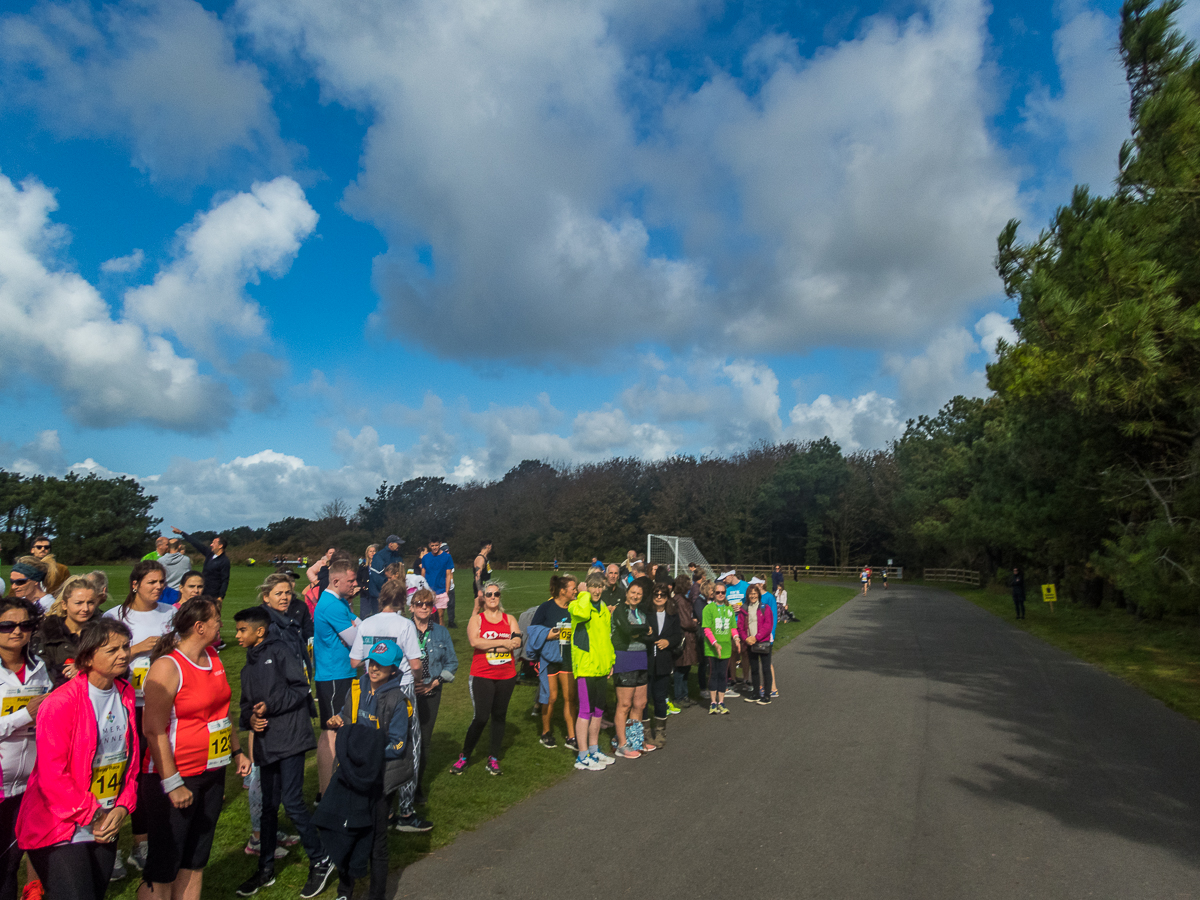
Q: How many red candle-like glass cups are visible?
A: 0